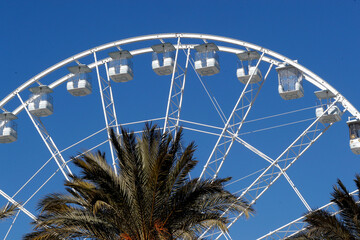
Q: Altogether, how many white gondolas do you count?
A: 10